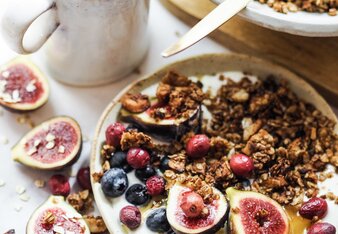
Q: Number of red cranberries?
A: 11